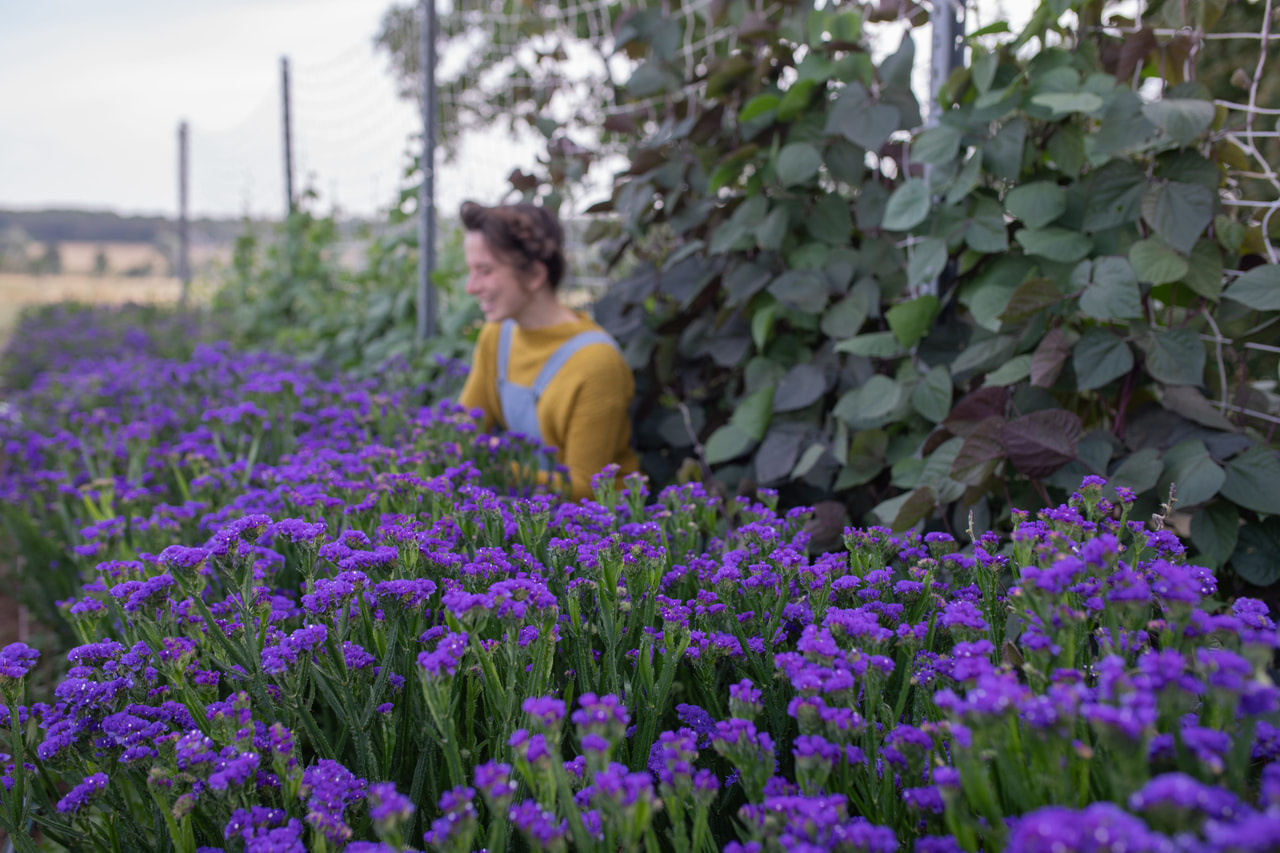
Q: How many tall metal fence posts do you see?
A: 4